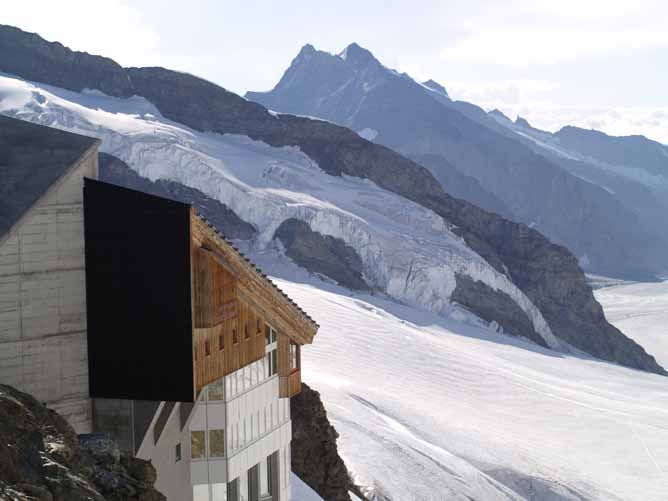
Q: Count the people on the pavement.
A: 0